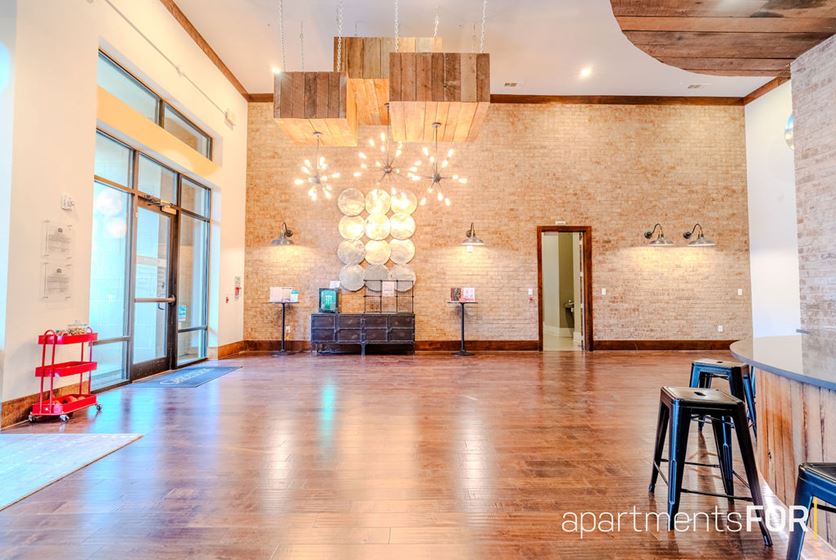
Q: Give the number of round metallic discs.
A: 12